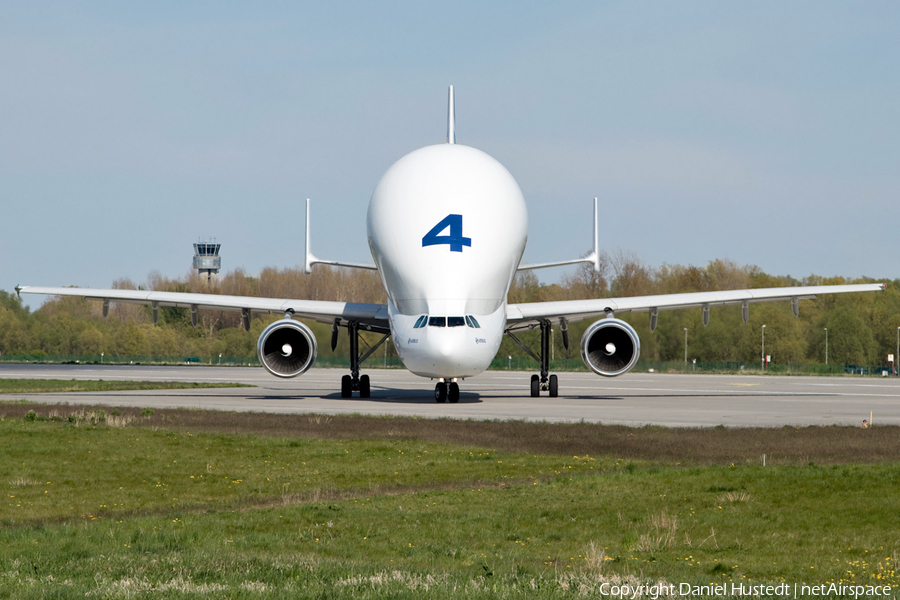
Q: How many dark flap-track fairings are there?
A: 10